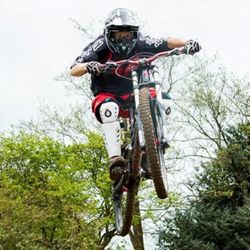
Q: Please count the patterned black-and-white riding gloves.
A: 2